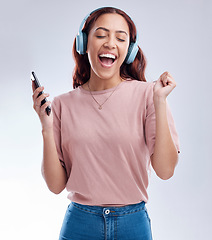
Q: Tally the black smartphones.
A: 1